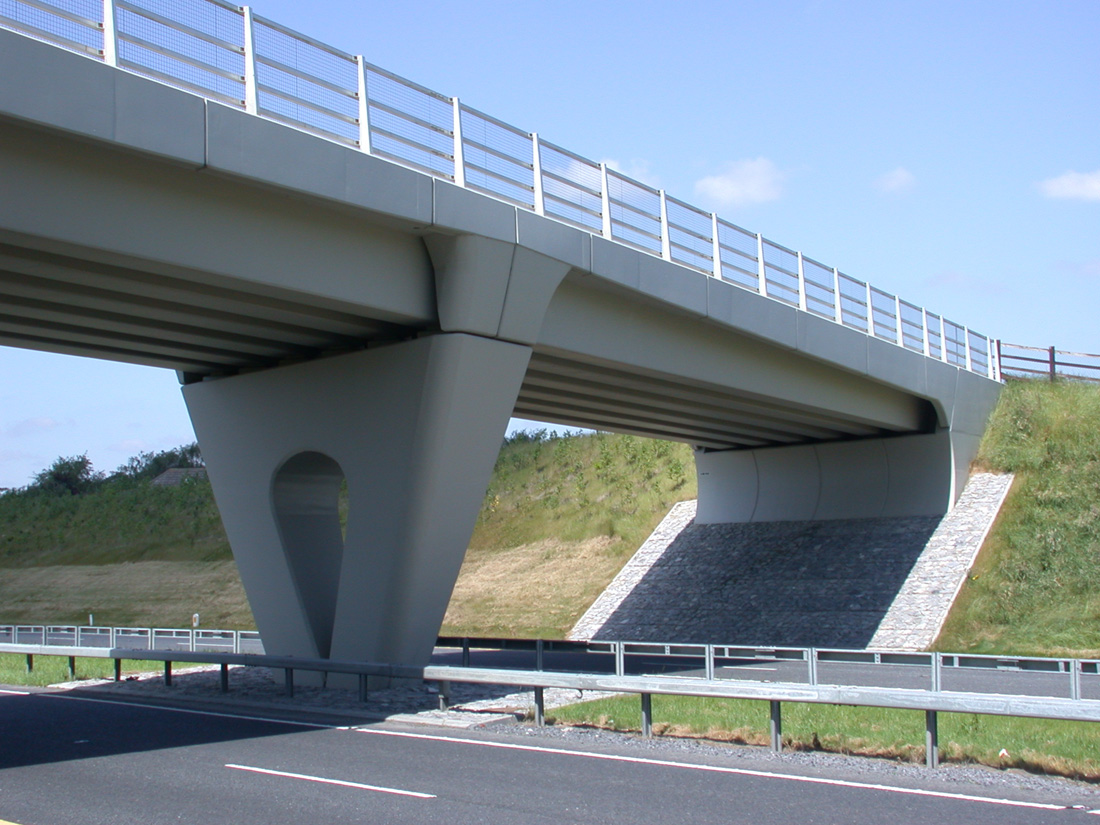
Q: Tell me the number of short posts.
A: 12